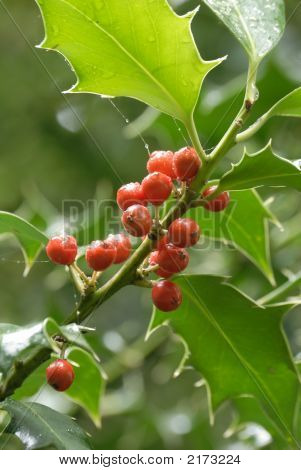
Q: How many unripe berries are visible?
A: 0